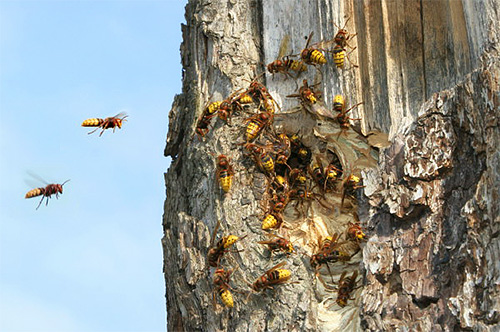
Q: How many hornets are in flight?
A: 2